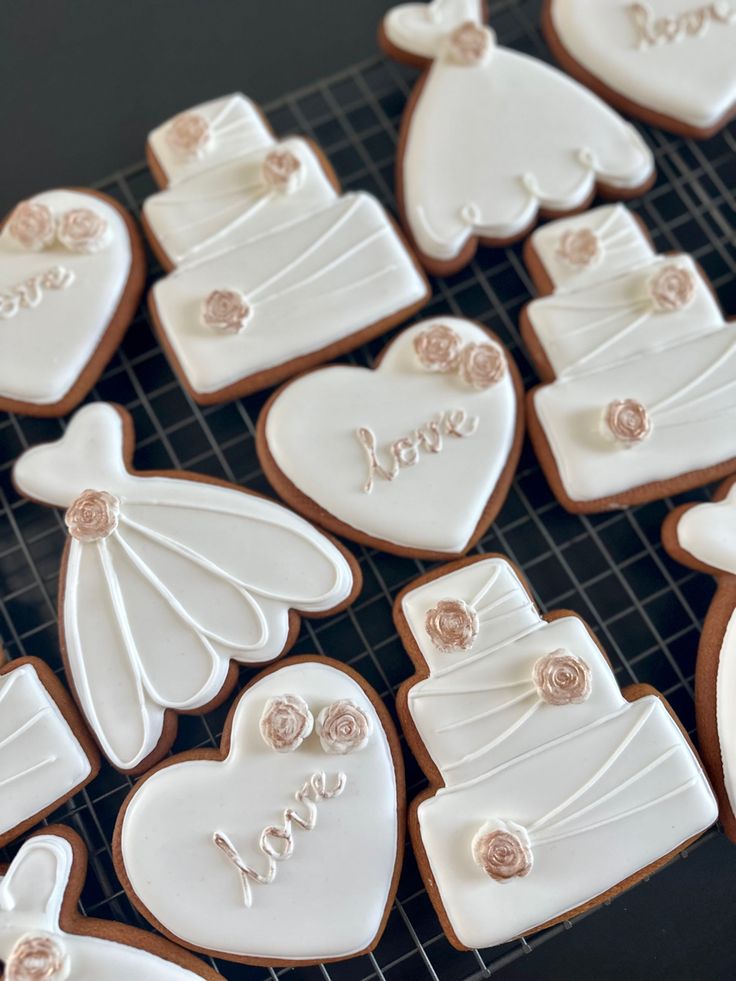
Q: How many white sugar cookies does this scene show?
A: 12